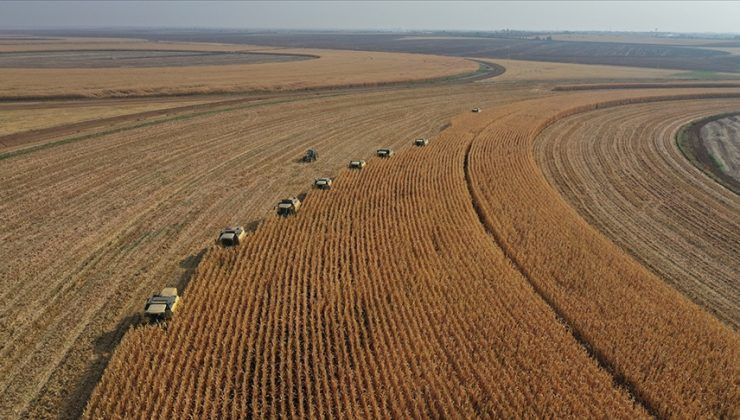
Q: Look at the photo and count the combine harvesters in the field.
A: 8